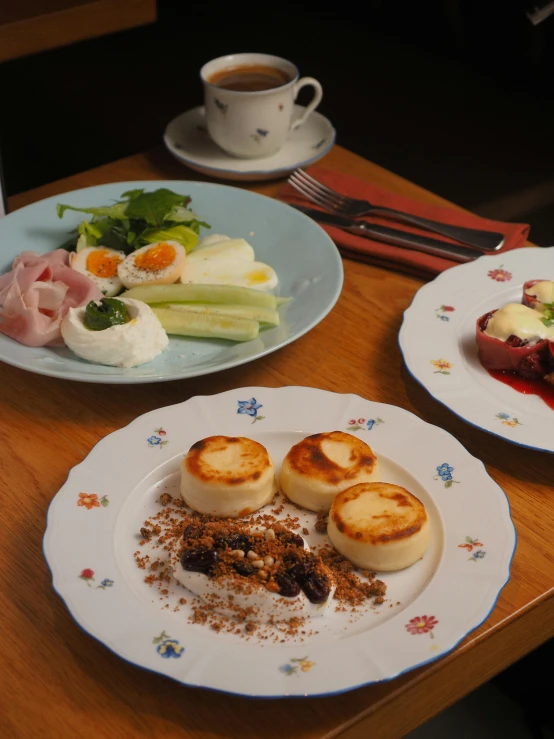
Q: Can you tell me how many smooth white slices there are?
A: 3